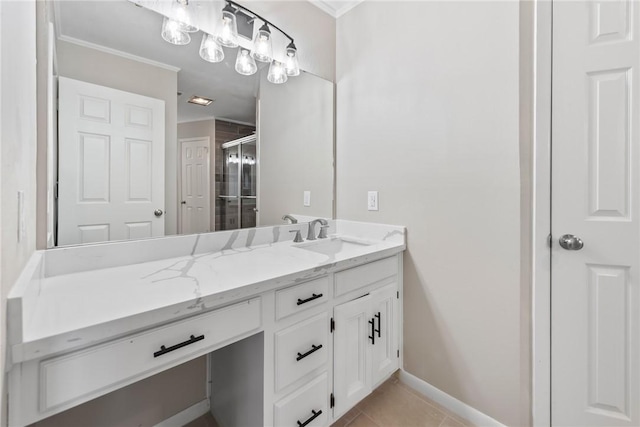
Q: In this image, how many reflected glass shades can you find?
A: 4